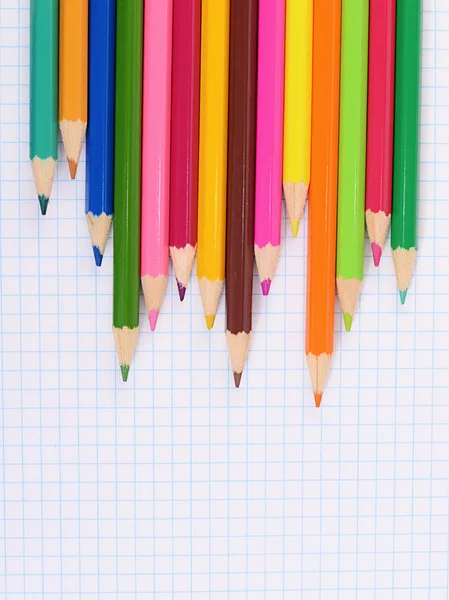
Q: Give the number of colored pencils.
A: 14